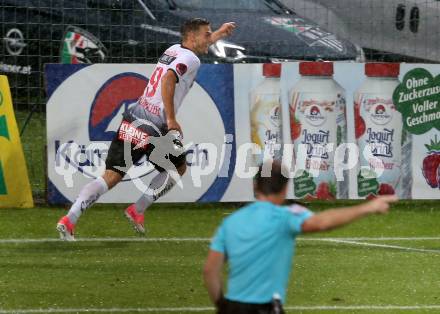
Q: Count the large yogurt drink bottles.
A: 3